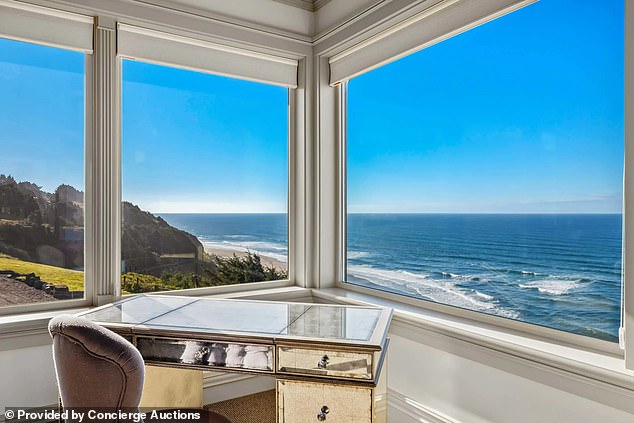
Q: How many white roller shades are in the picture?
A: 3